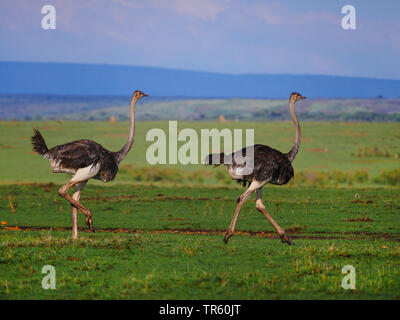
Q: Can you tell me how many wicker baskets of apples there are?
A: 0